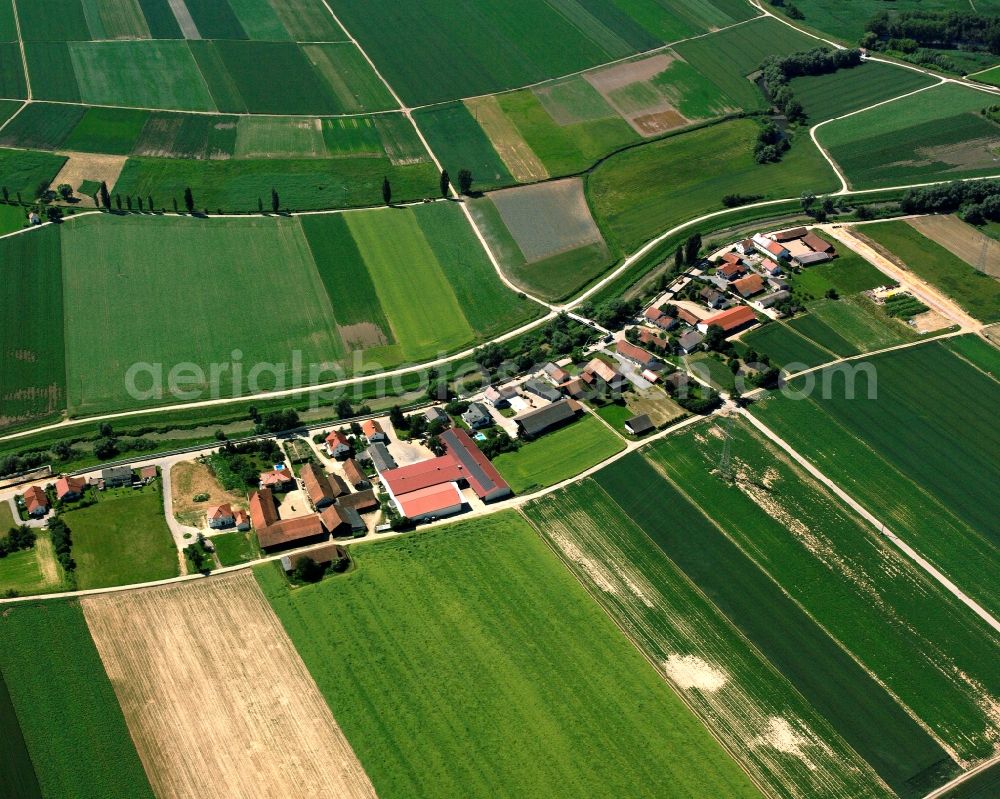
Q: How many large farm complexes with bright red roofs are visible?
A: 1